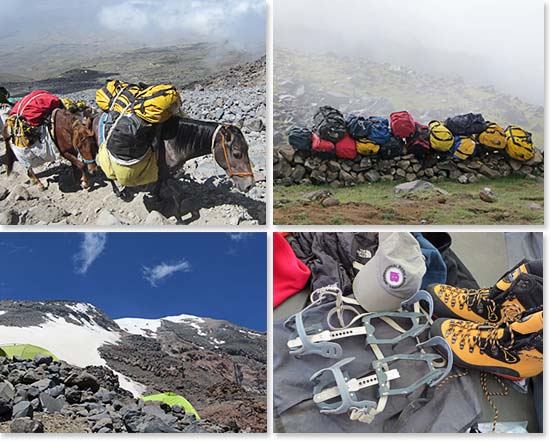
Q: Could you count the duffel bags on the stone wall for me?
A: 15